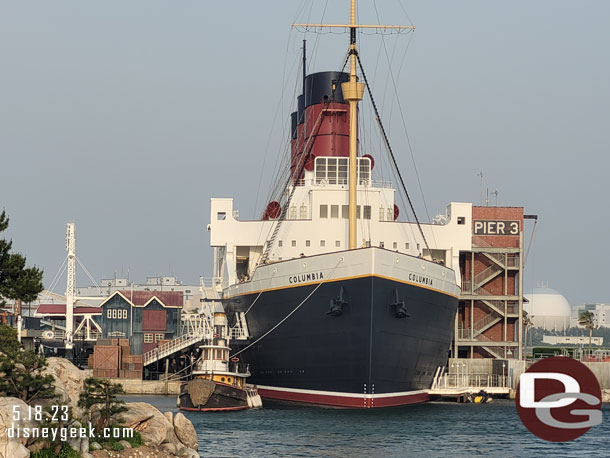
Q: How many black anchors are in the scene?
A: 2